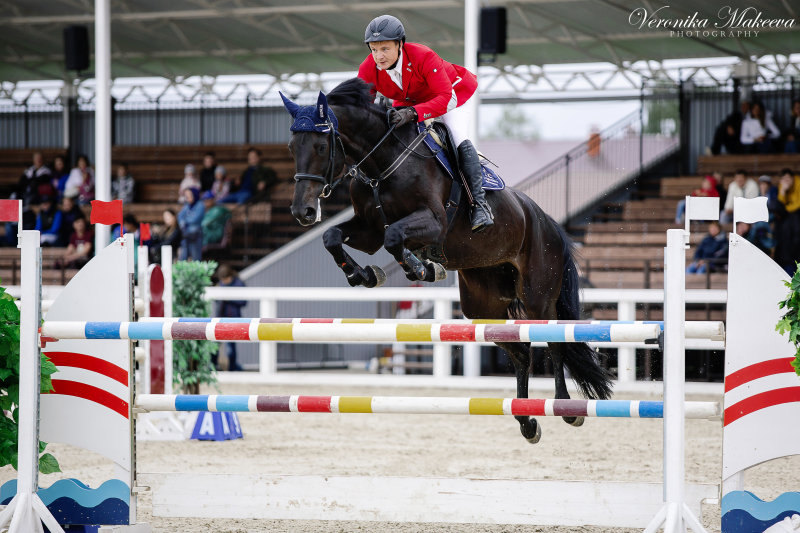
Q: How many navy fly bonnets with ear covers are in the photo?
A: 1